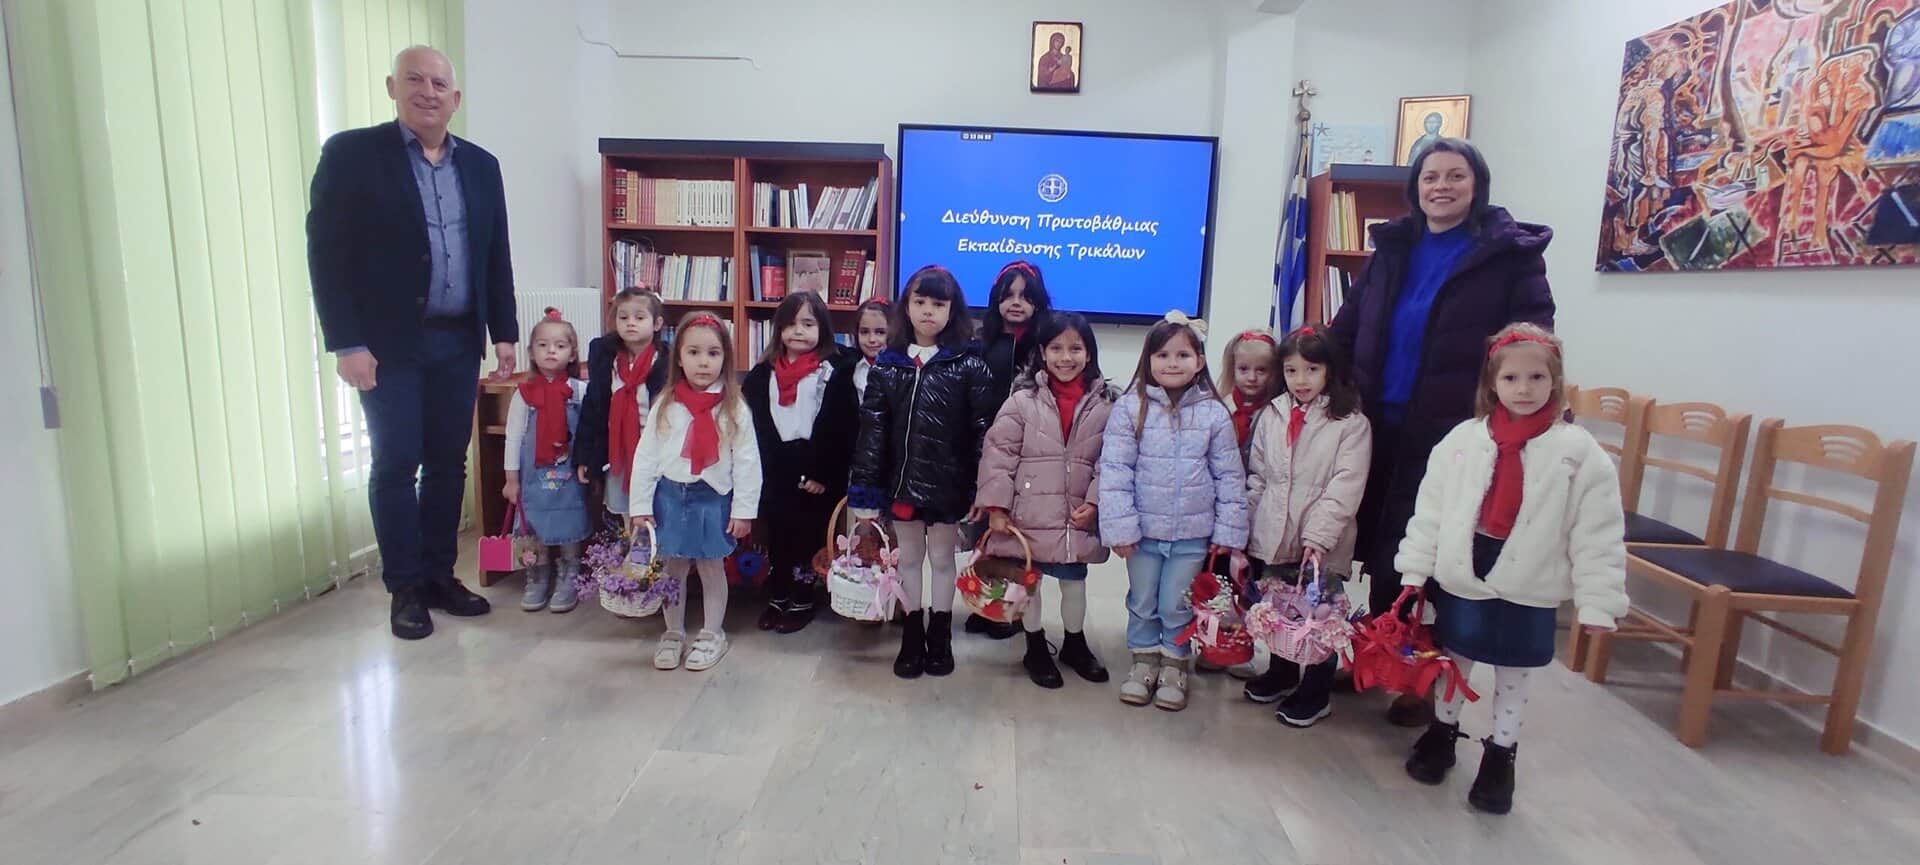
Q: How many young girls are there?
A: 12